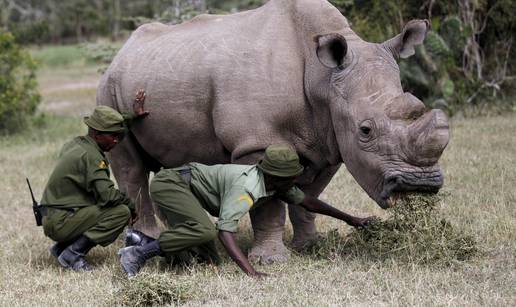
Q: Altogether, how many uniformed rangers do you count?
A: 2